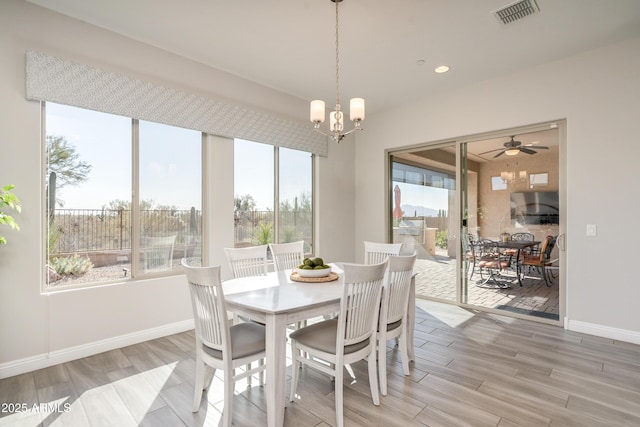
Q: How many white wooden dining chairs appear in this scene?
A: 6